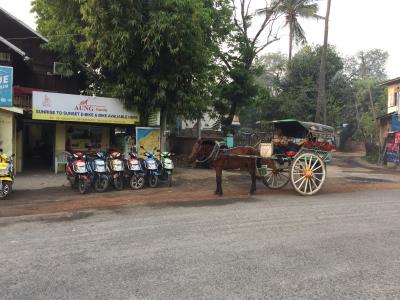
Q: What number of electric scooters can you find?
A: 7